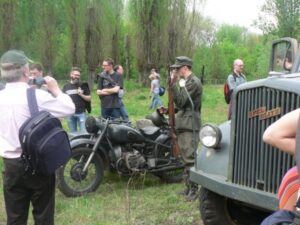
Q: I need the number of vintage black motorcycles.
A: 1